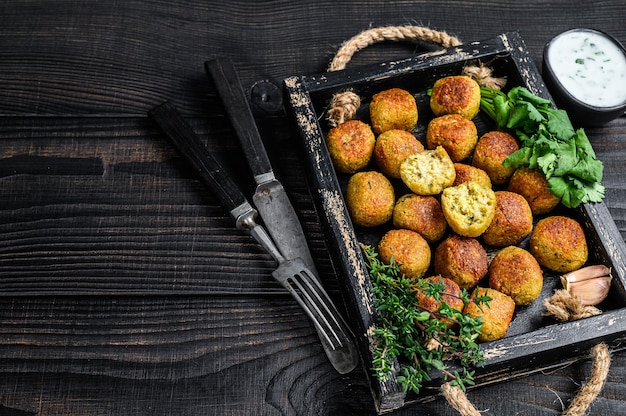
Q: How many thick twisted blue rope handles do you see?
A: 0